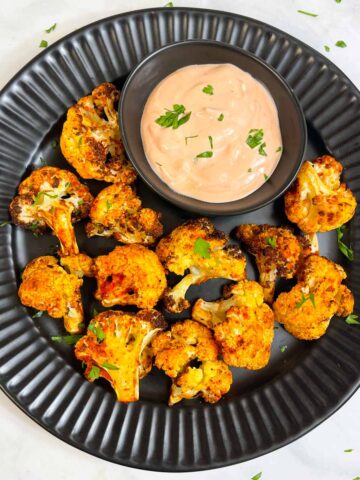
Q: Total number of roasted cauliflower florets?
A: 12